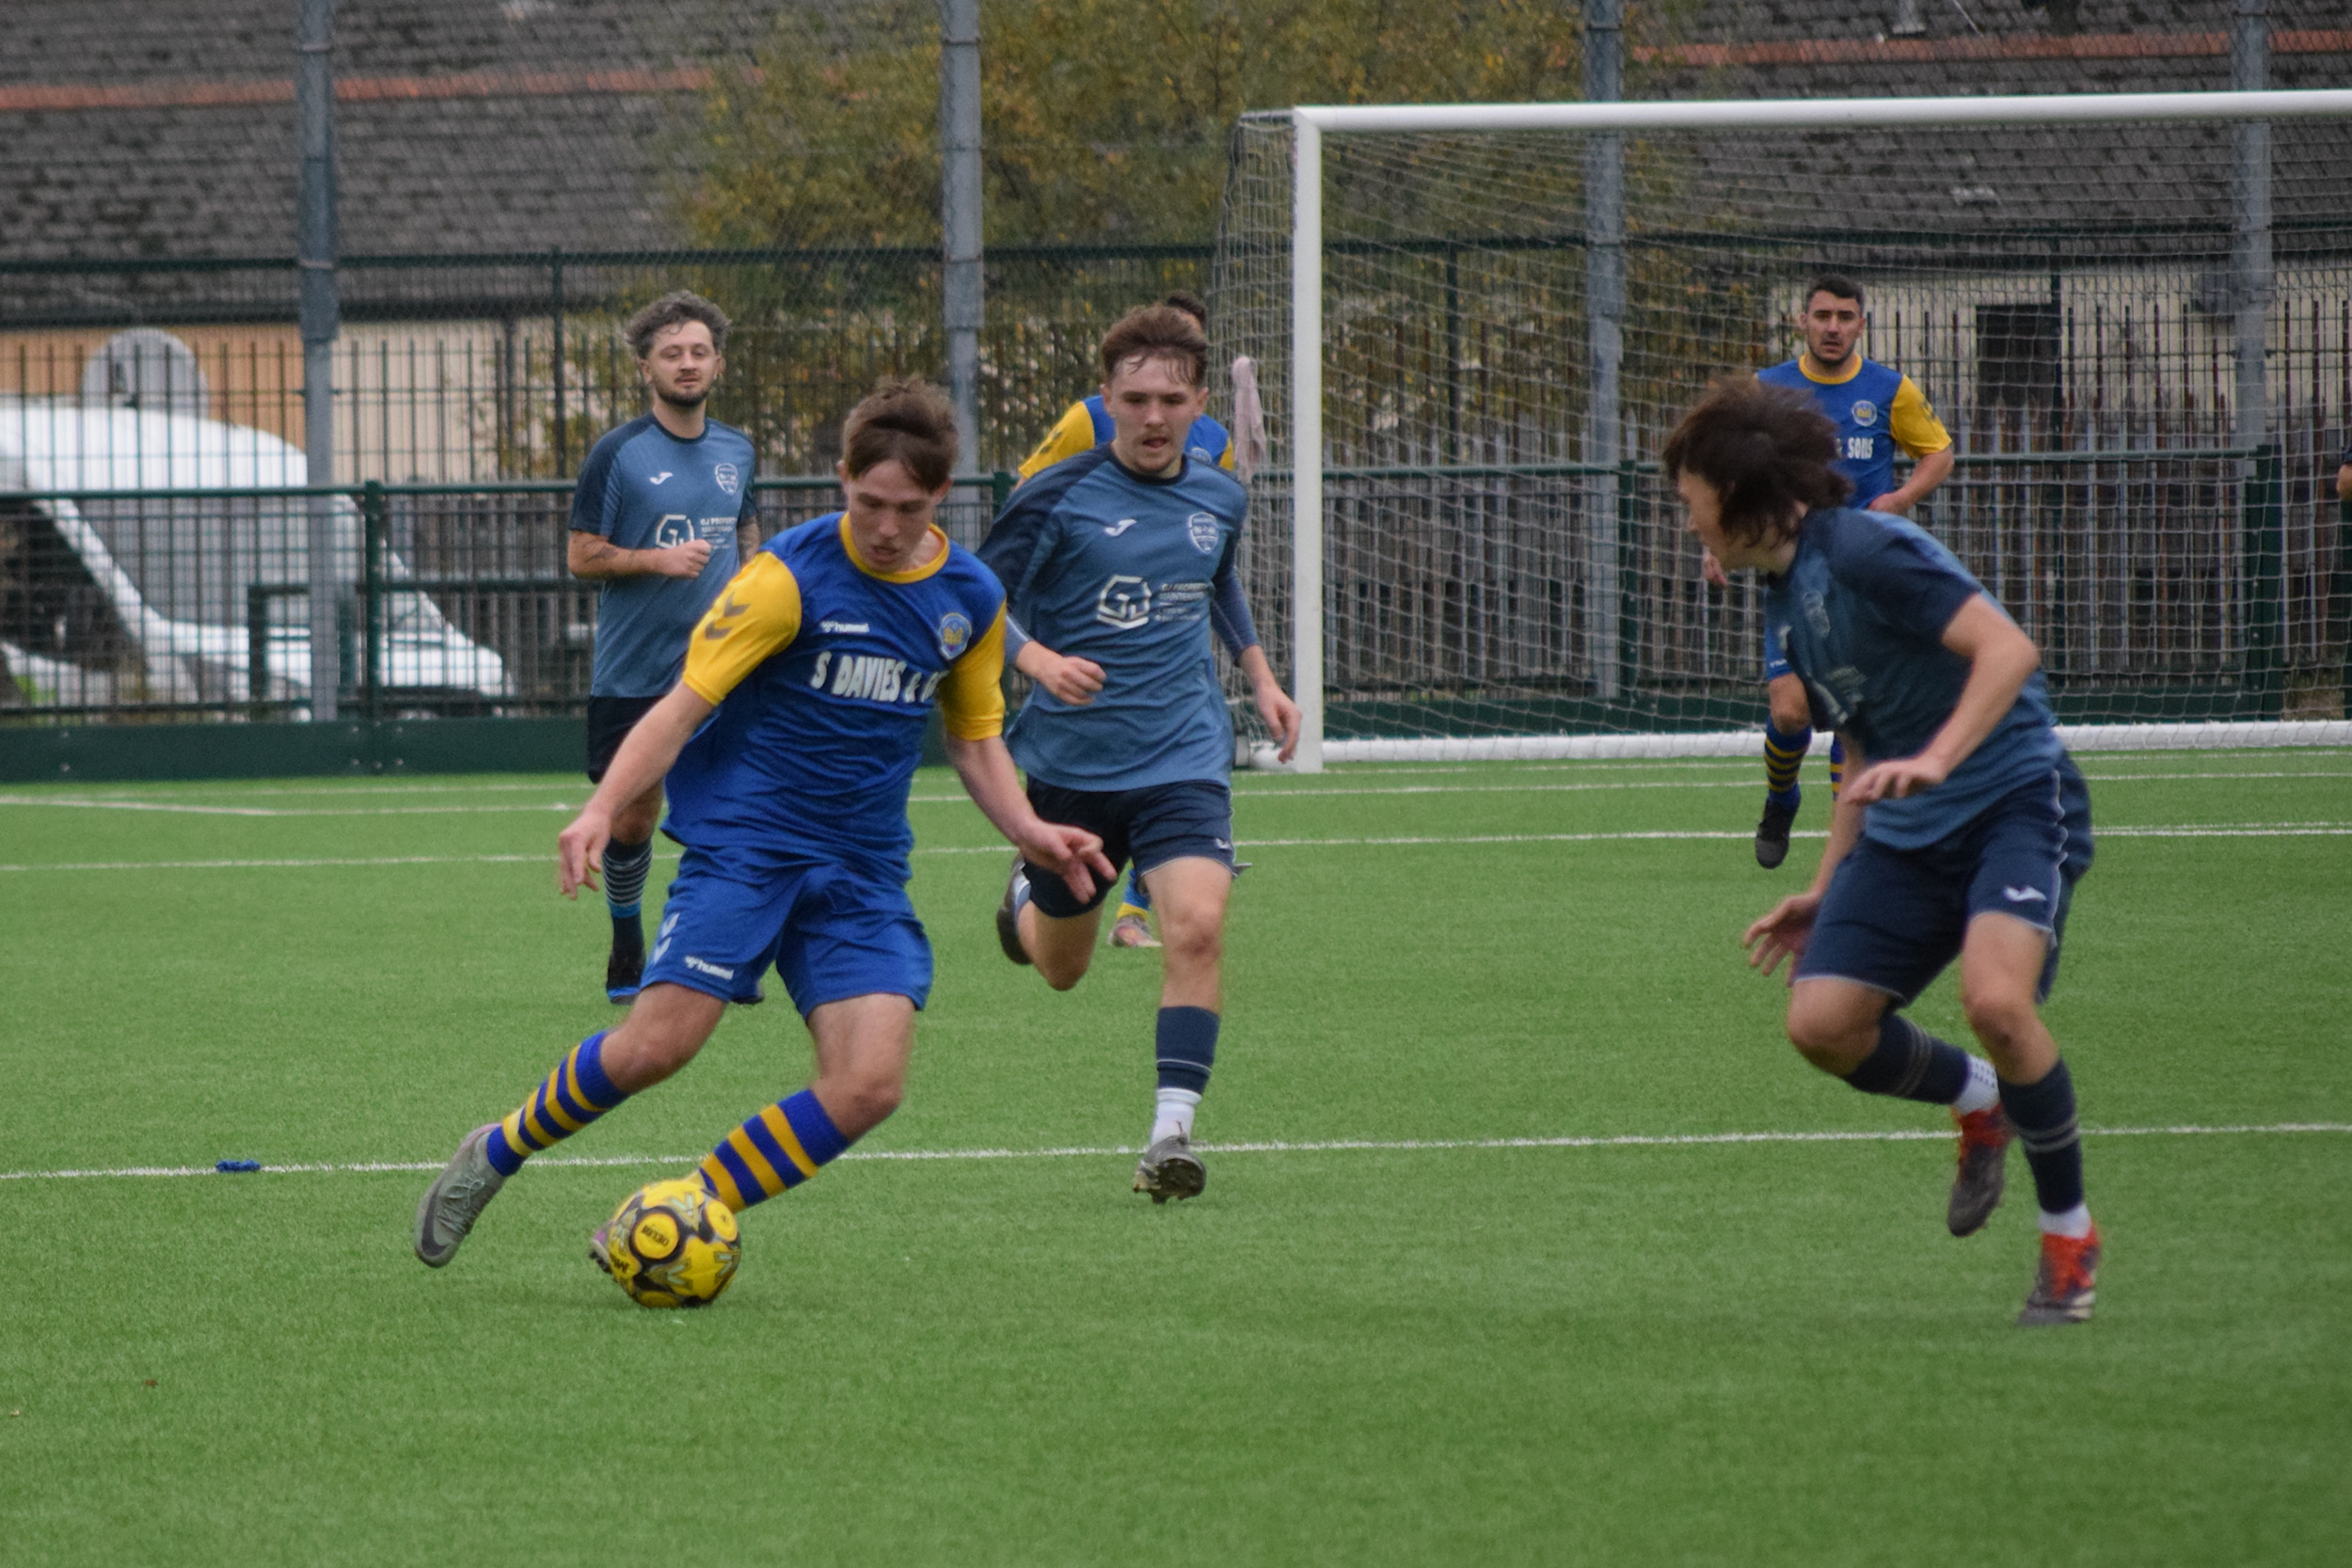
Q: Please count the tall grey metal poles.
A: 4